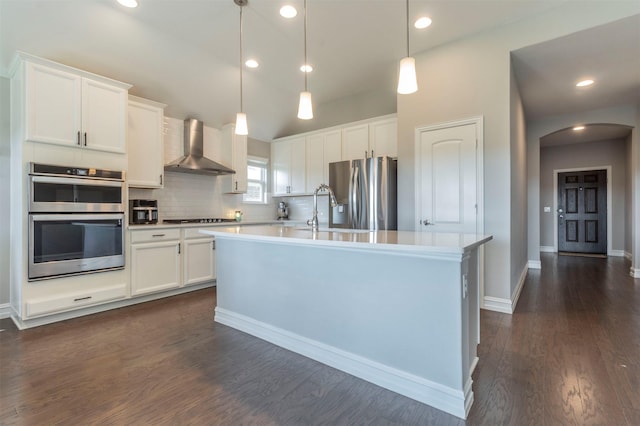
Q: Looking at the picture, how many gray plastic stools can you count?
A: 0